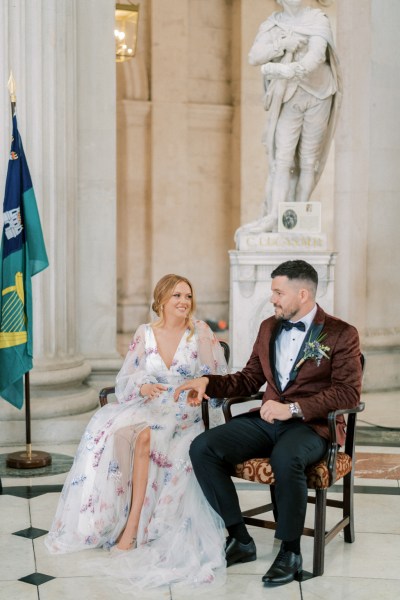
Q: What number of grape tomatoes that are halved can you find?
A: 0